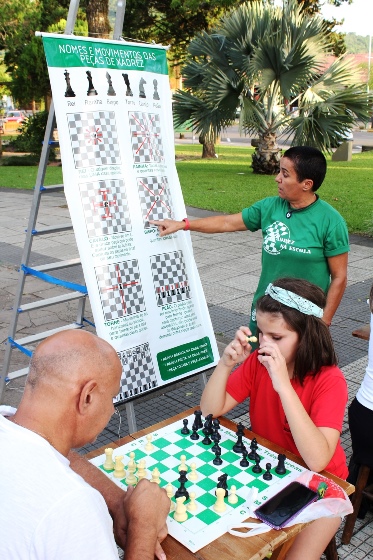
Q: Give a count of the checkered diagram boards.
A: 7